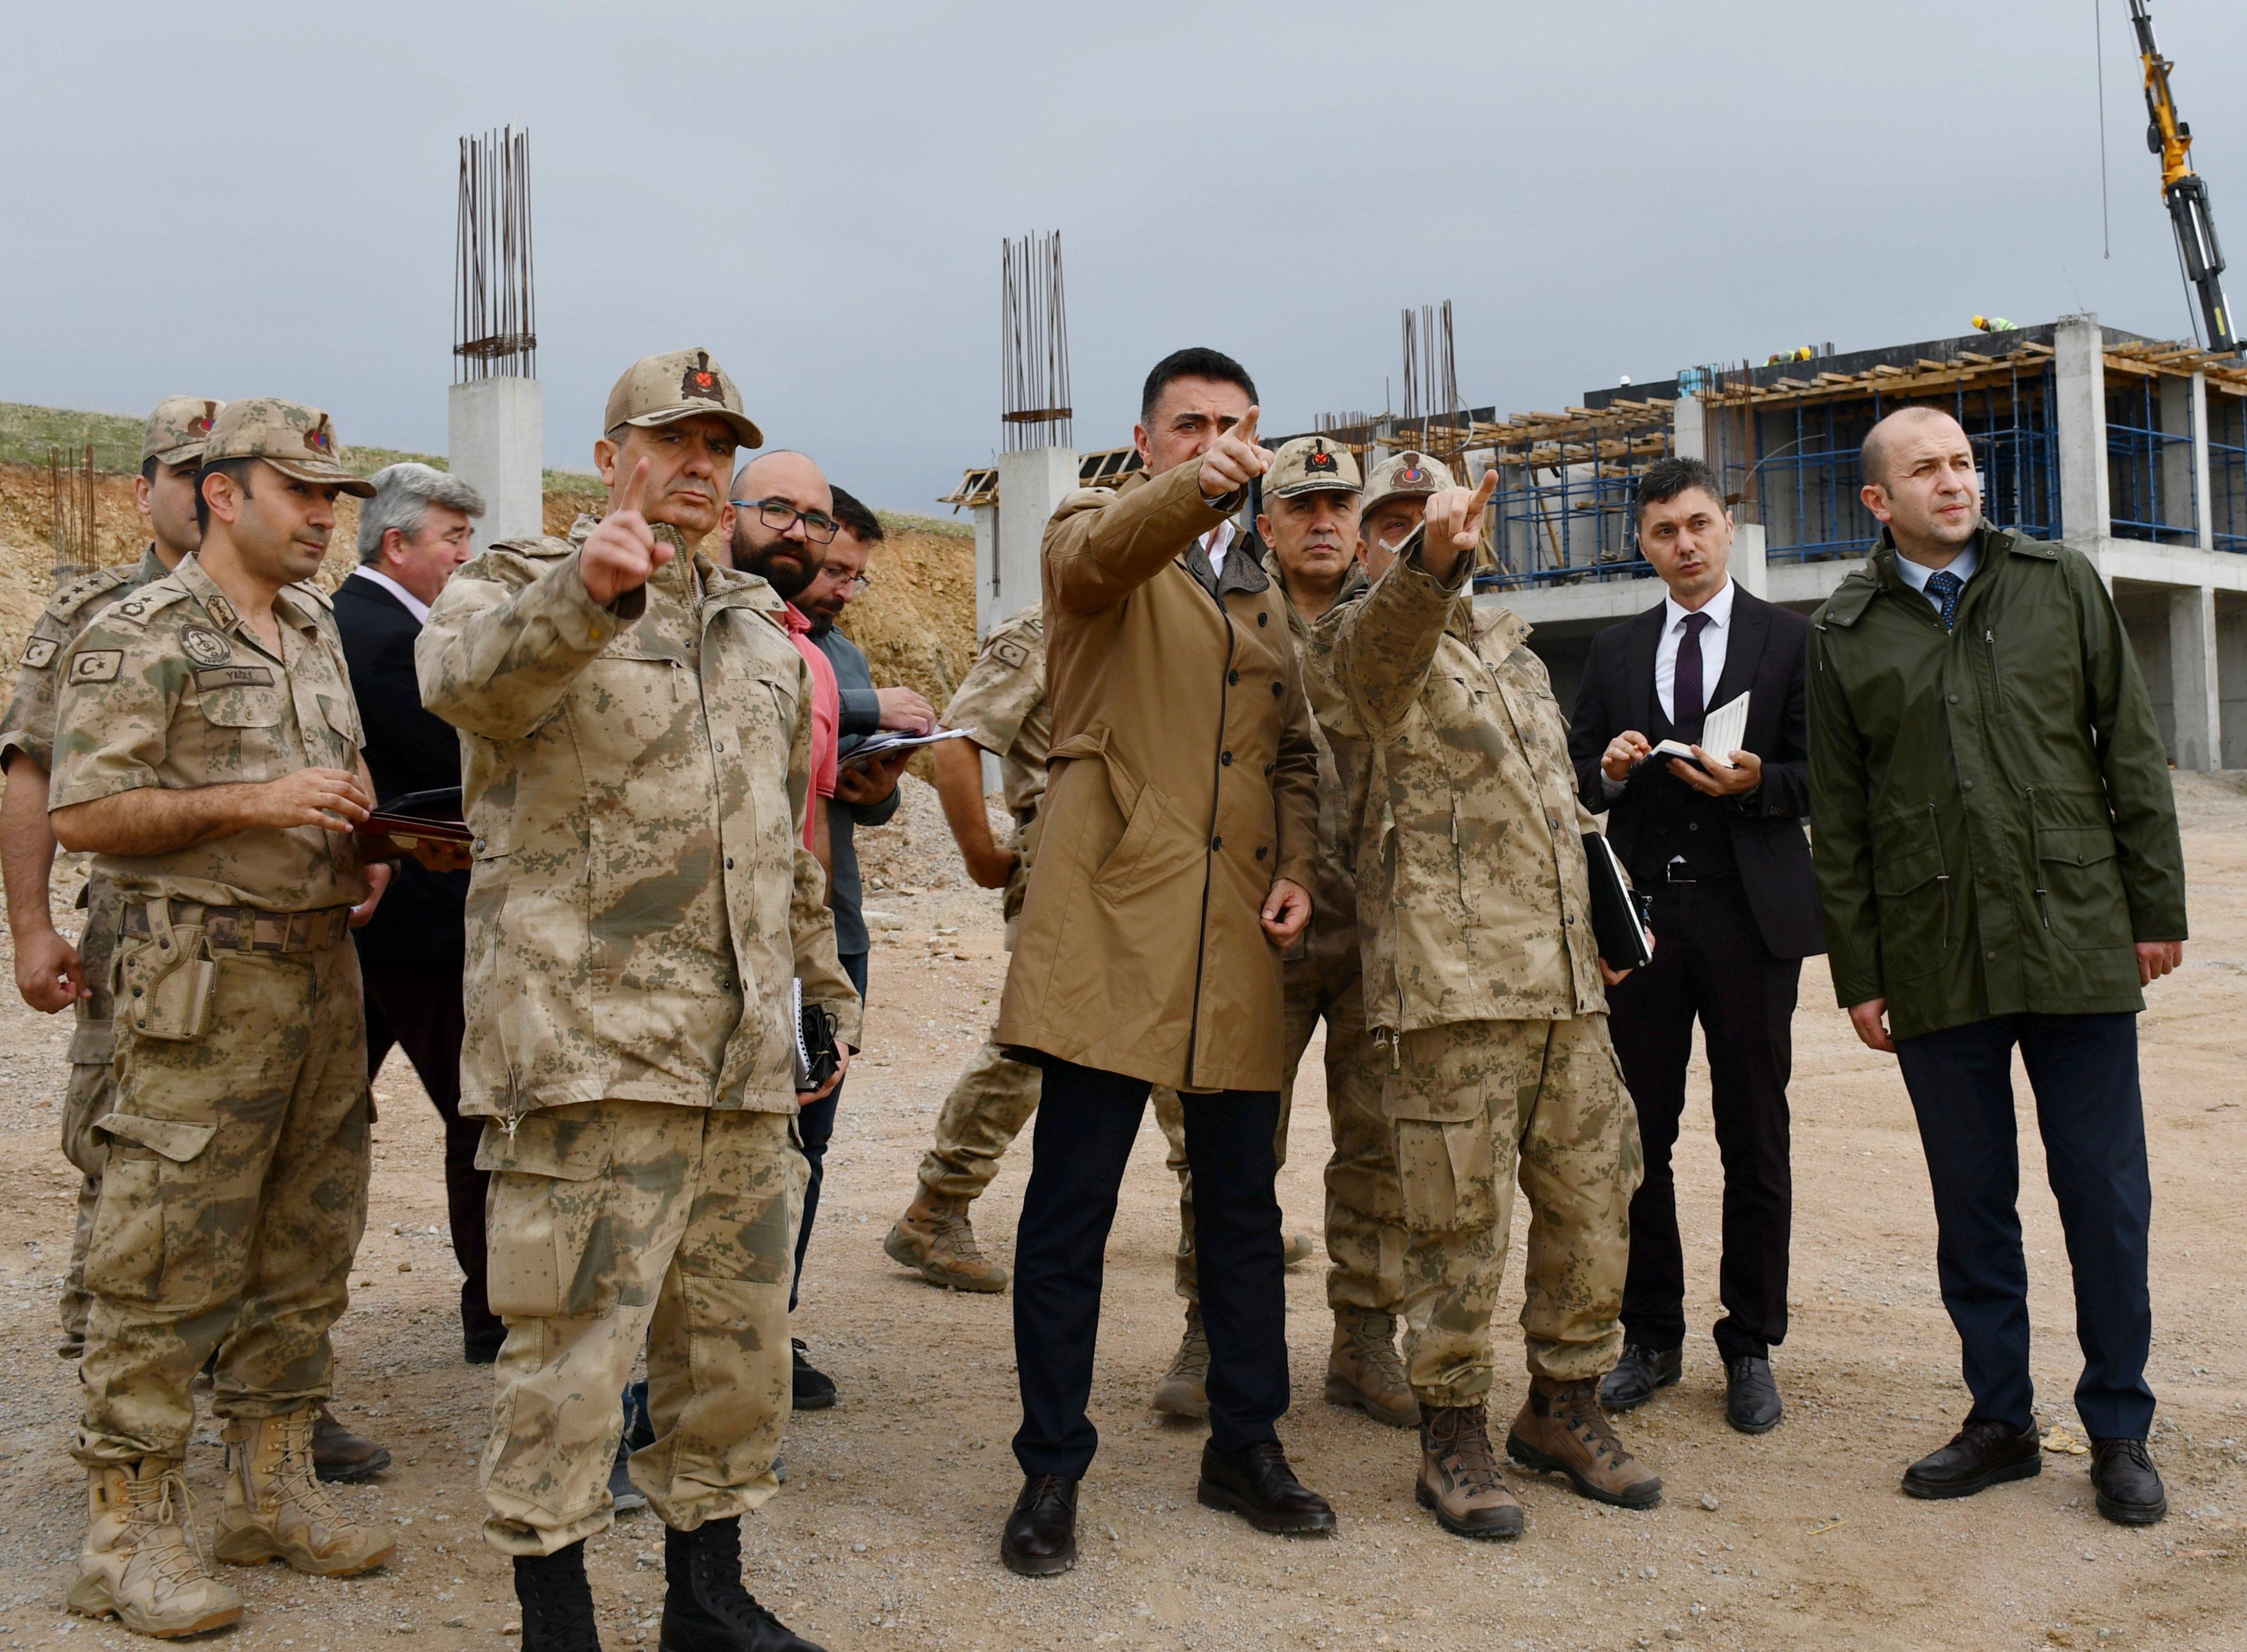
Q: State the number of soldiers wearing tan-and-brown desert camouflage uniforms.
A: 6